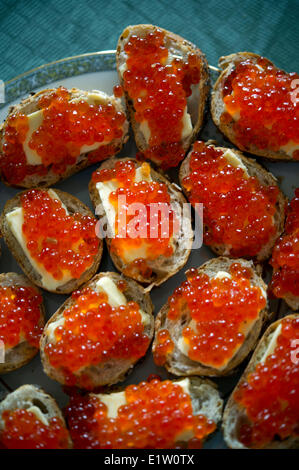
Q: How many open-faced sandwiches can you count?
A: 13